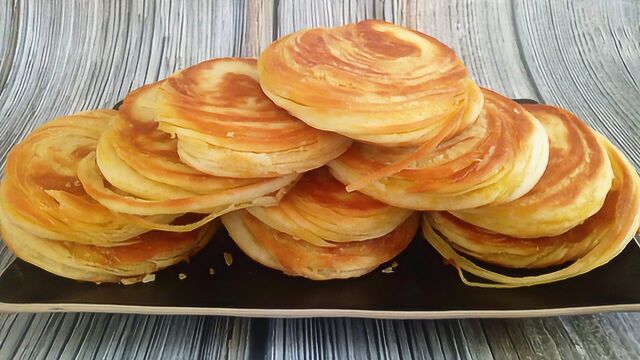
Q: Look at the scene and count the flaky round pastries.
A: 10